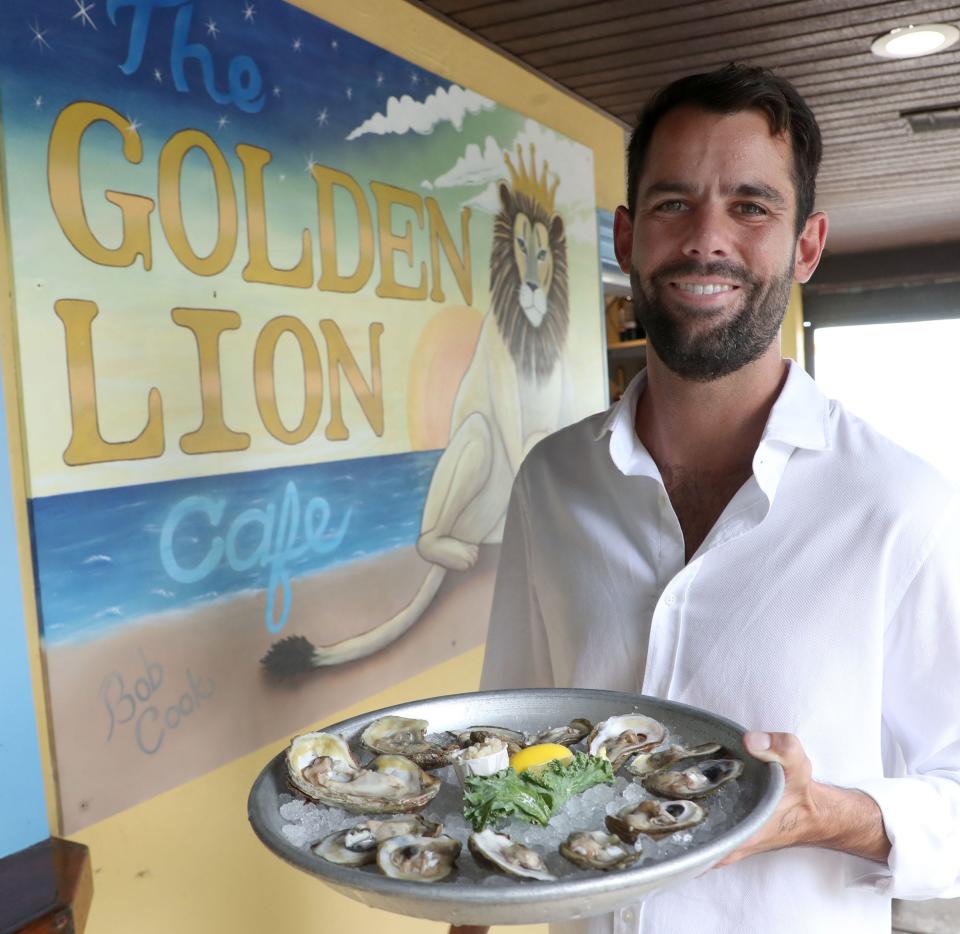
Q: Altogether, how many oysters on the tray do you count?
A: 12